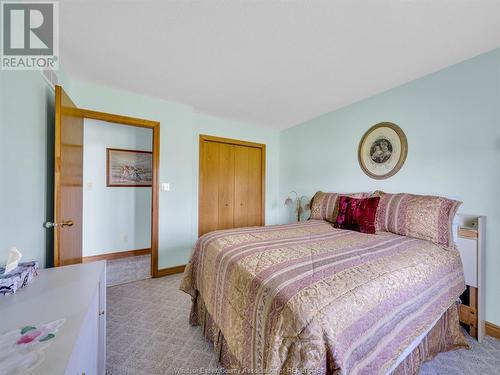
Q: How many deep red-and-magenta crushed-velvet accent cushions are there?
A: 1